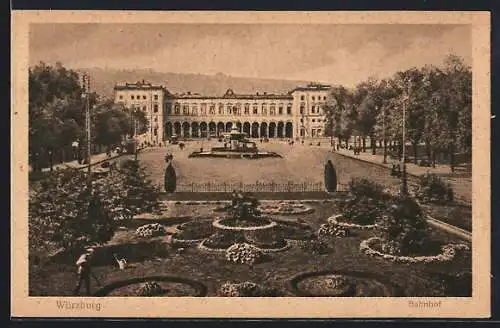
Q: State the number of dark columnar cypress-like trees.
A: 2